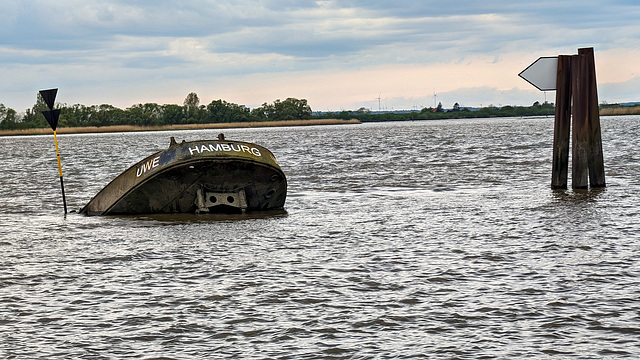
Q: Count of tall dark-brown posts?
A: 3